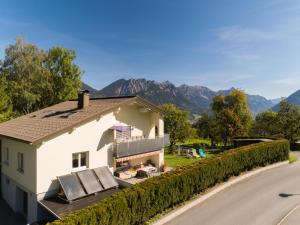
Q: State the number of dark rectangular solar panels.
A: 3